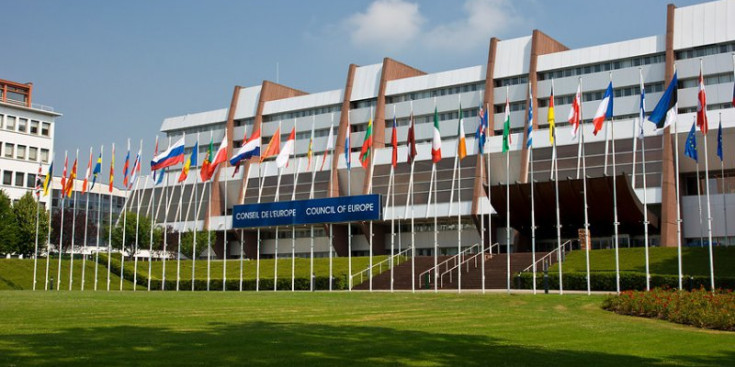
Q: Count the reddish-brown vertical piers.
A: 7